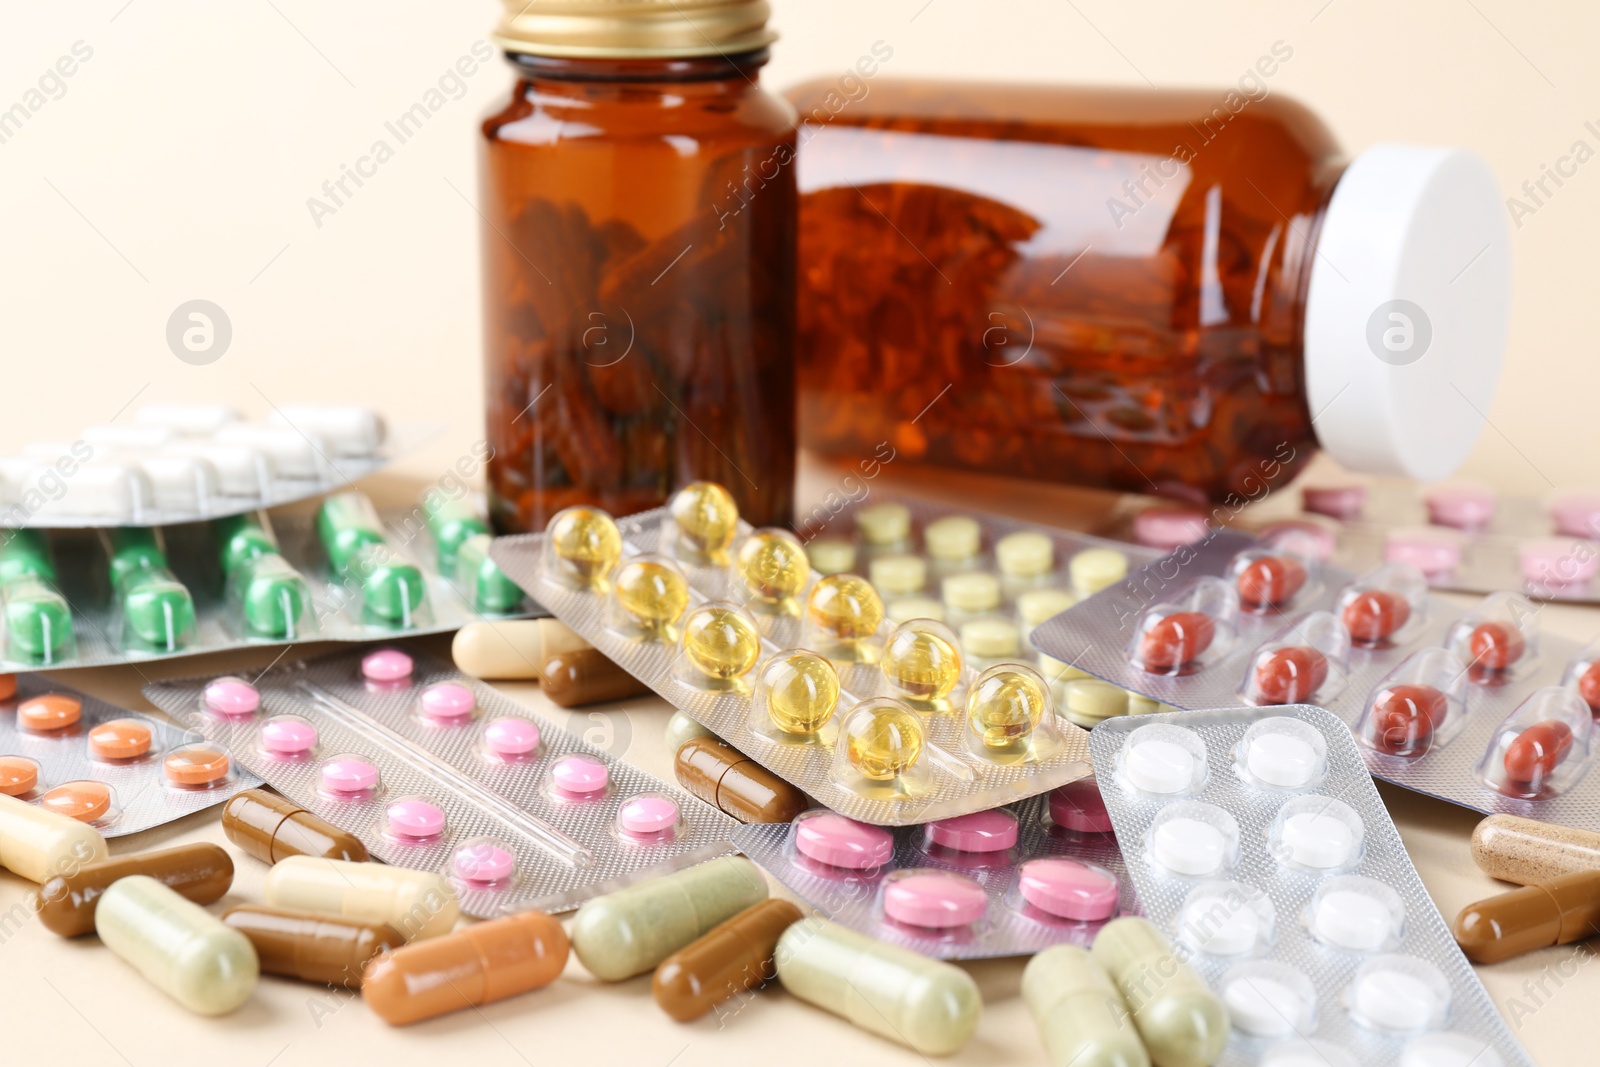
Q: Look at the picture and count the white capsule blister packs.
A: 1